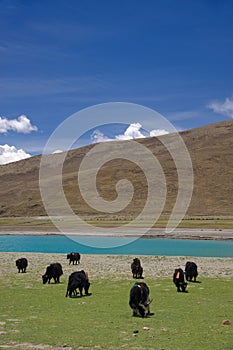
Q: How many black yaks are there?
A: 8